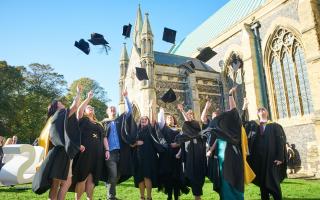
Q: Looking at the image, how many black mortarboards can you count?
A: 7